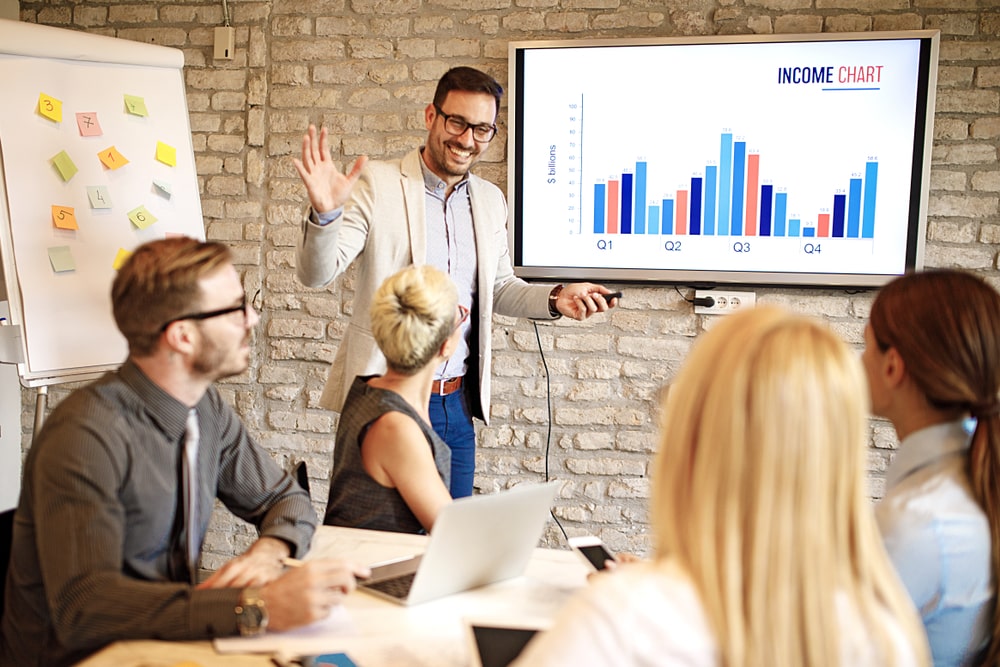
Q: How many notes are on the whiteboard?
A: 13